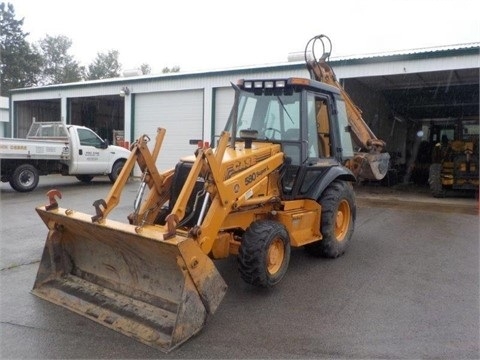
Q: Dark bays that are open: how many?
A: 3